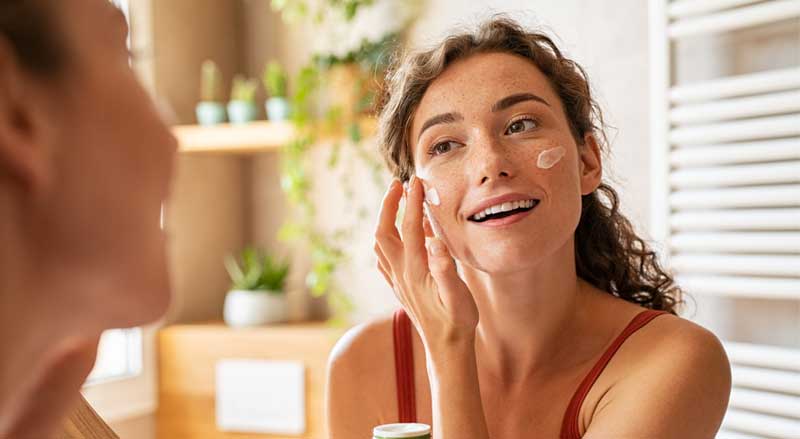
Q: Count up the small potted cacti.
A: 3